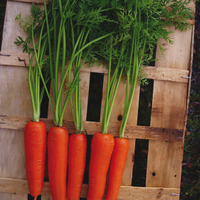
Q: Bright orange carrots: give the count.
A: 5